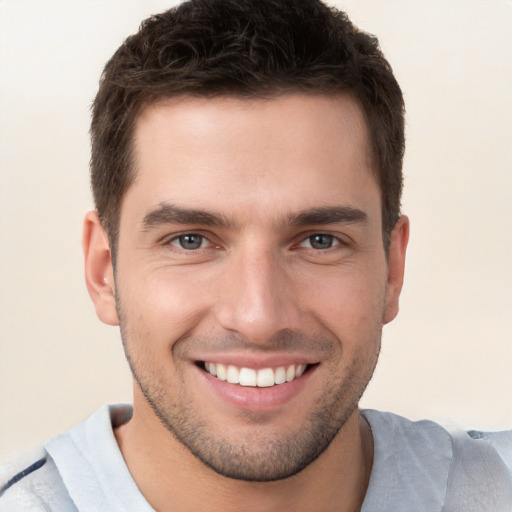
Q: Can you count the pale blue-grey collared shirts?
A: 1